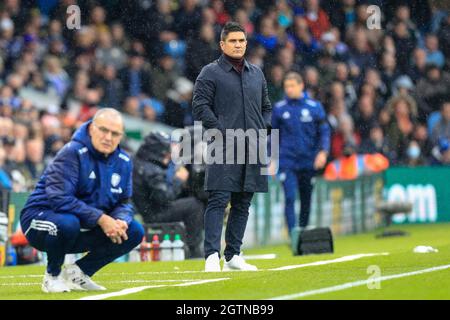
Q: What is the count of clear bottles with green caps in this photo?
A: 2